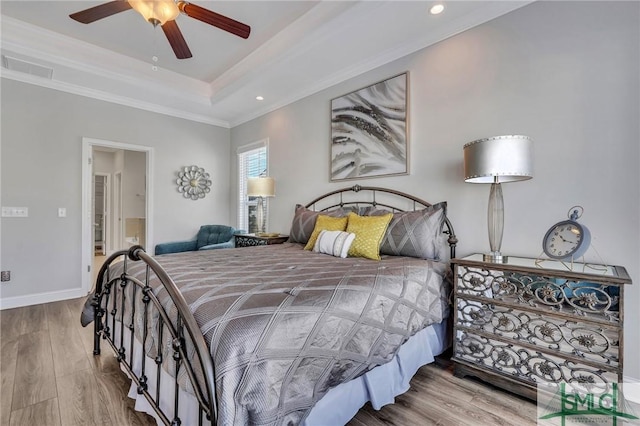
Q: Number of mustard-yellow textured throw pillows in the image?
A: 2